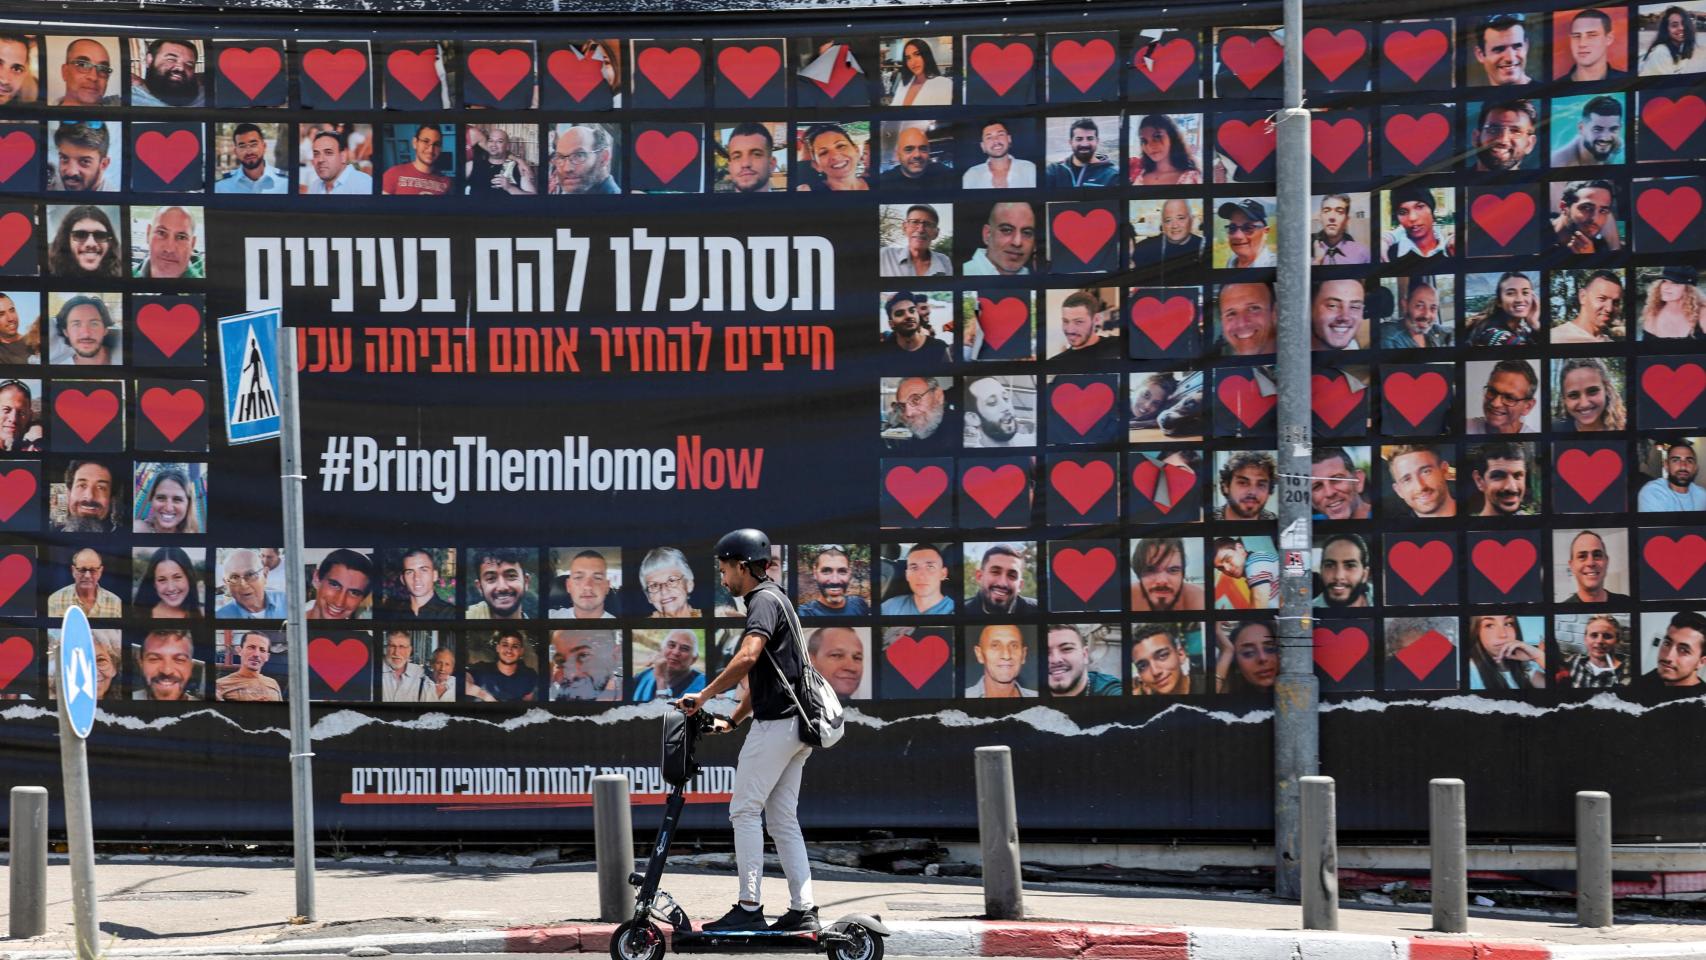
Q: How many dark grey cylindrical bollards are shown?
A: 6